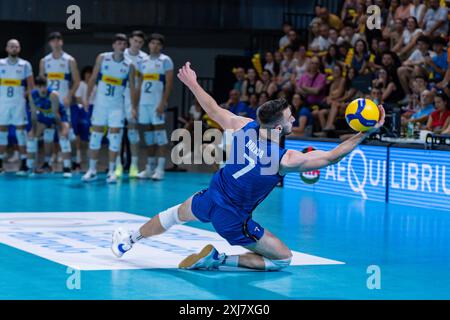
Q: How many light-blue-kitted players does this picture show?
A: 5